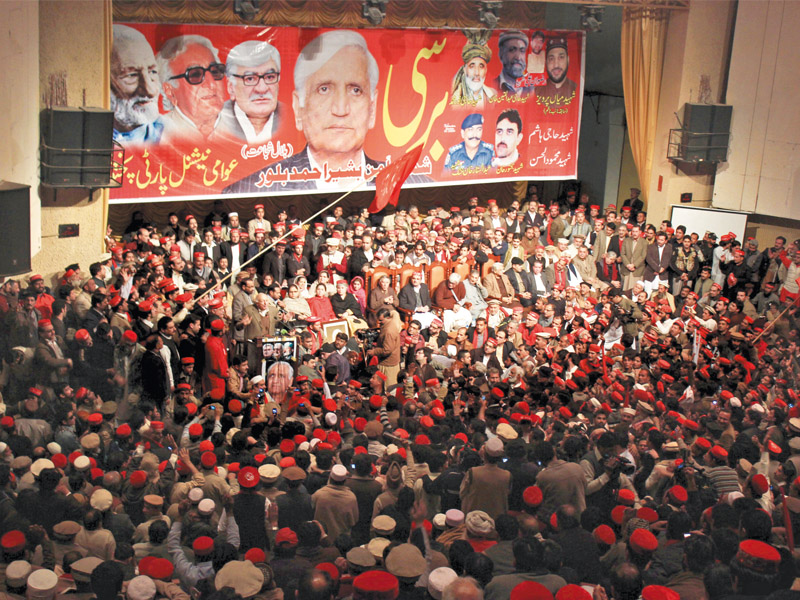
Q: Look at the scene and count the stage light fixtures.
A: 4